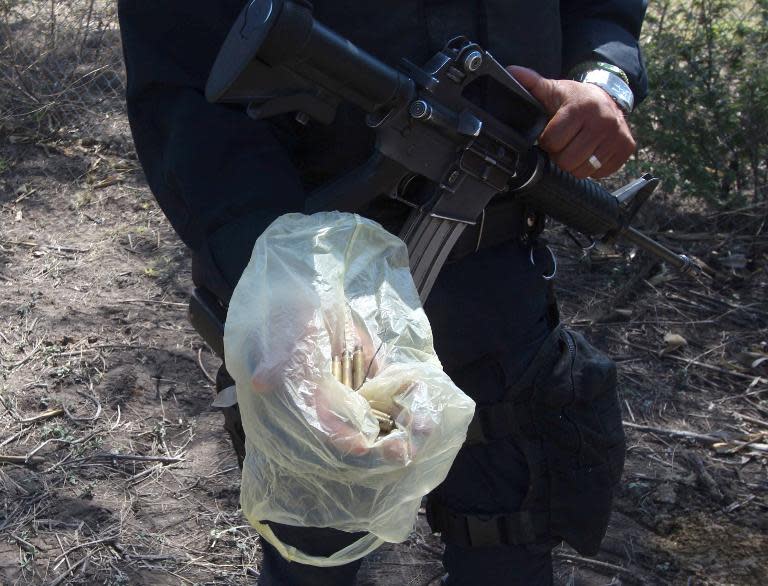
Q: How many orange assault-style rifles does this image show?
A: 0